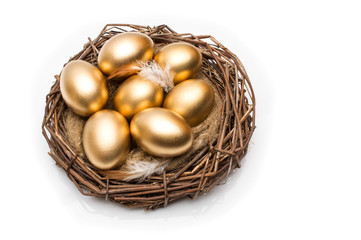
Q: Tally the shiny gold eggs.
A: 7